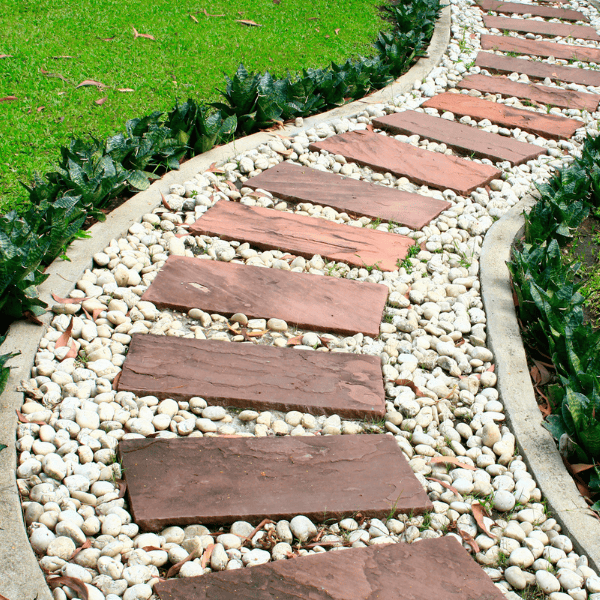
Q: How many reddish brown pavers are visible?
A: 14